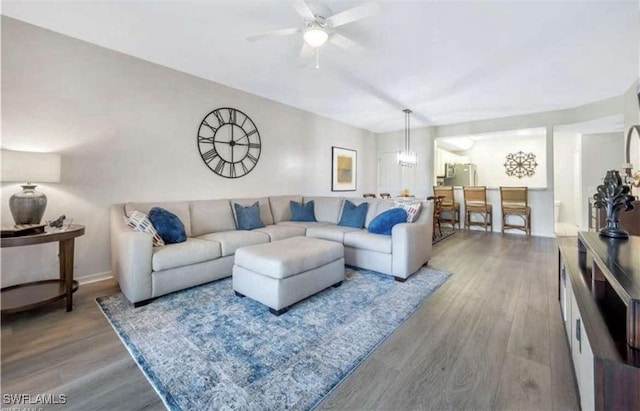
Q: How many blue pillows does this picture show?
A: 5